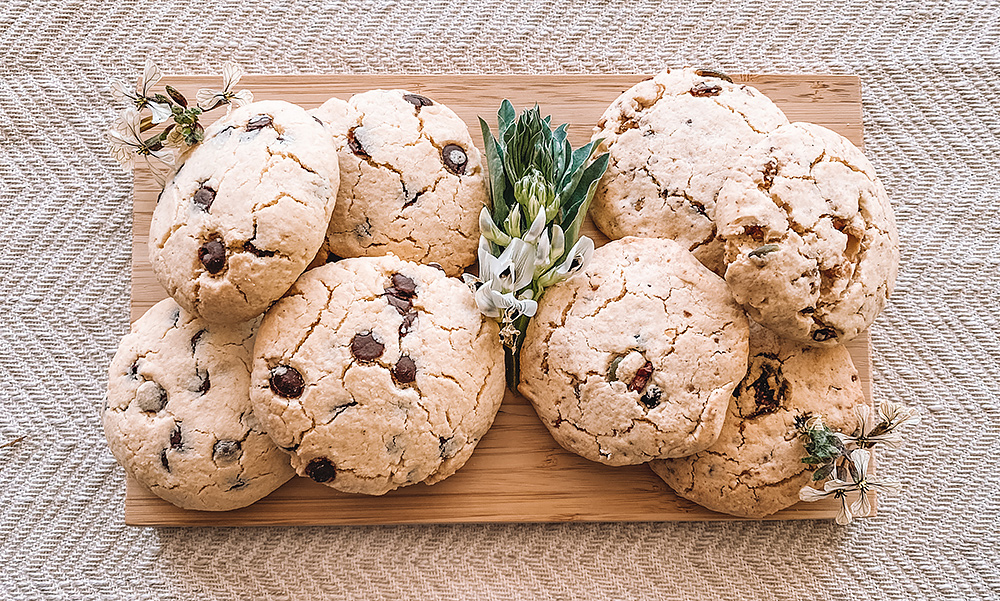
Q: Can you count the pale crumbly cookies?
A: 8